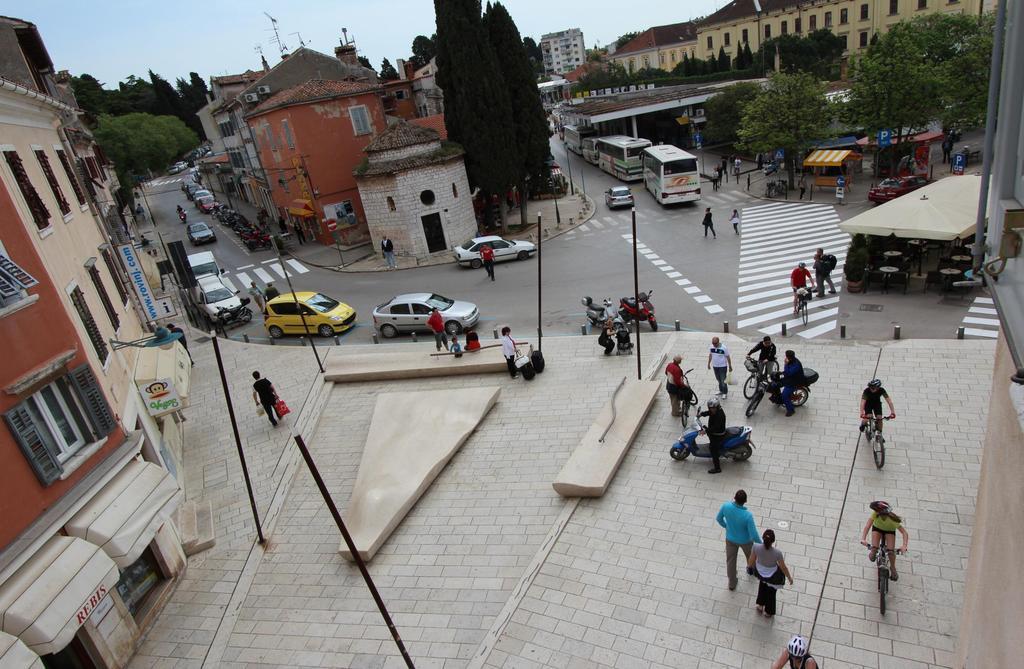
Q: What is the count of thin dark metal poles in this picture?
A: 5